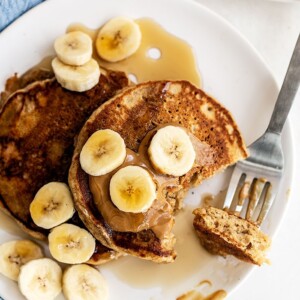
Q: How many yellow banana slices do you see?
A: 11